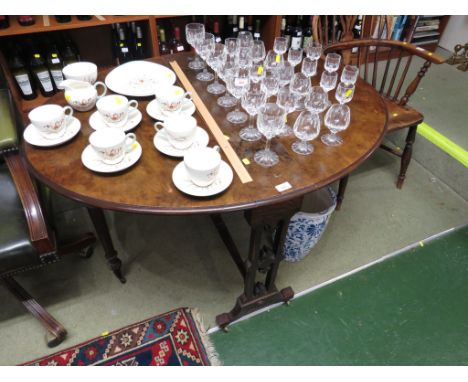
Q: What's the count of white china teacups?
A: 6